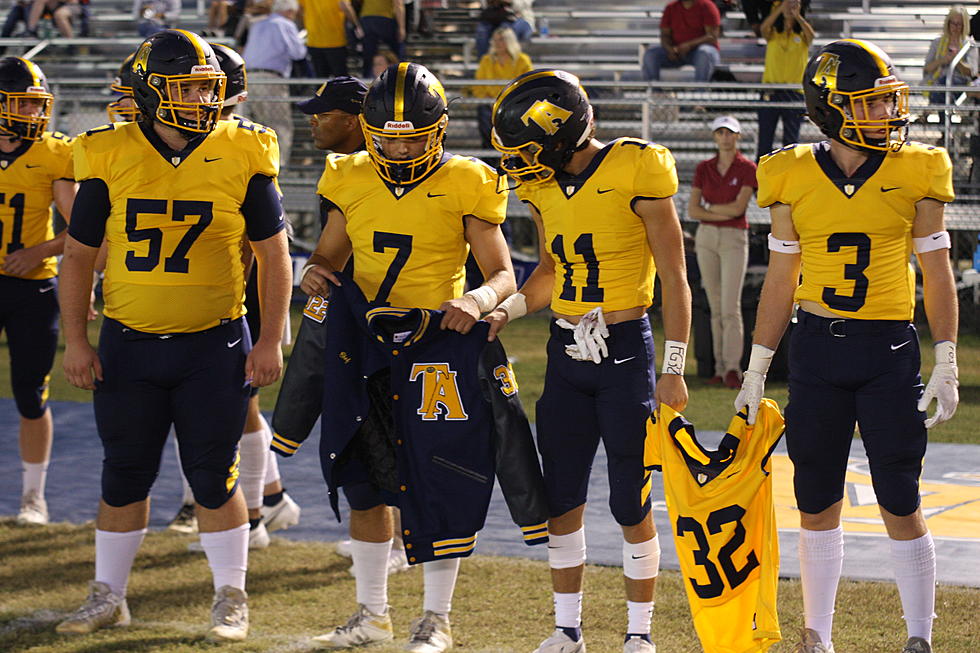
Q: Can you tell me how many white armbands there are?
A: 2